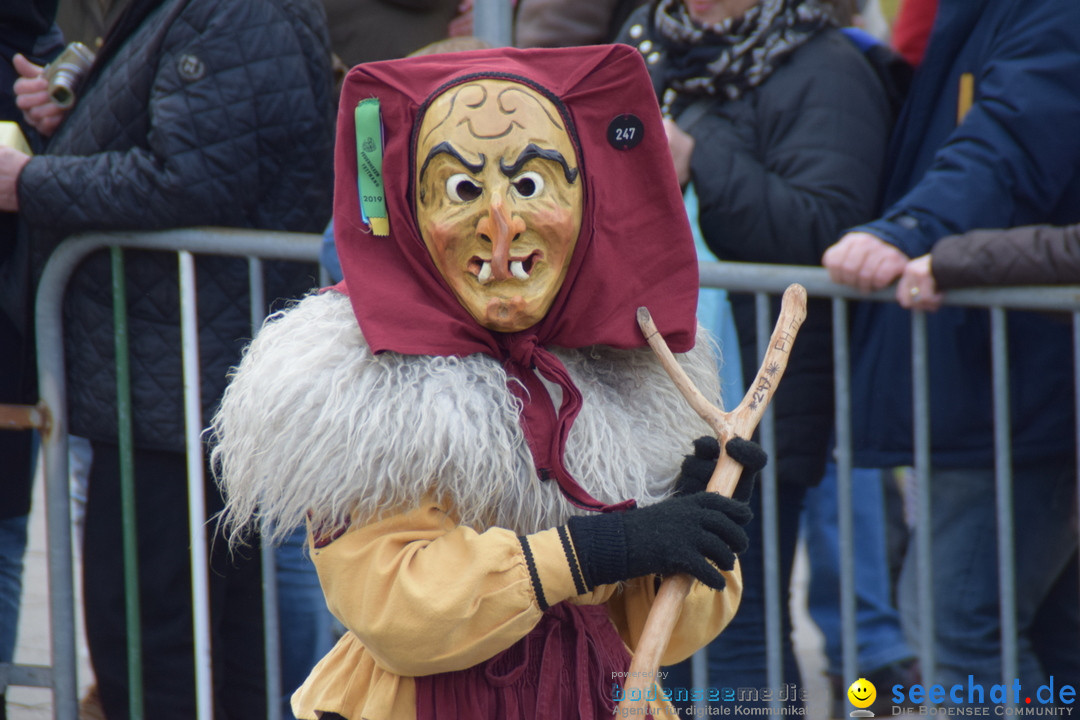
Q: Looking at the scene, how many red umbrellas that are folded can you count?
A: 0